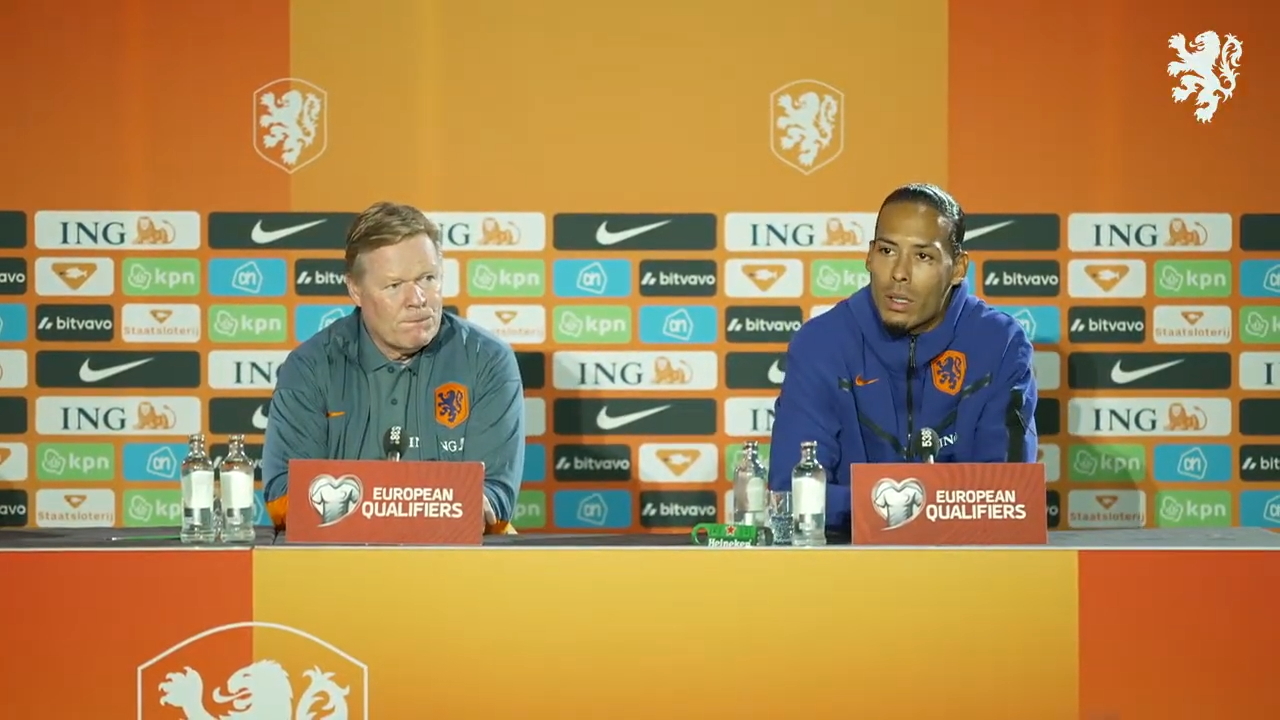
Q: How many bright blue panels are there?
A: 14